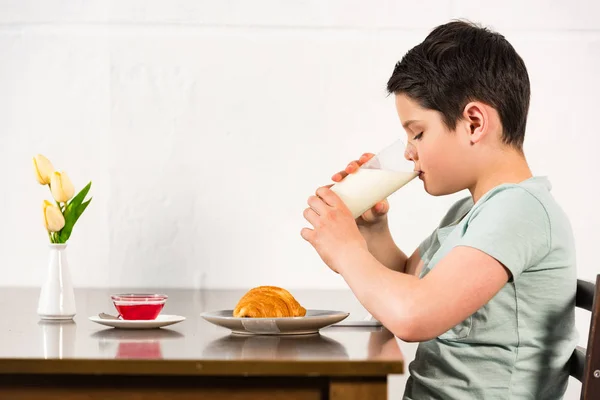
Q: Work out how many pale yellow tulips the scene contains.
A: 3